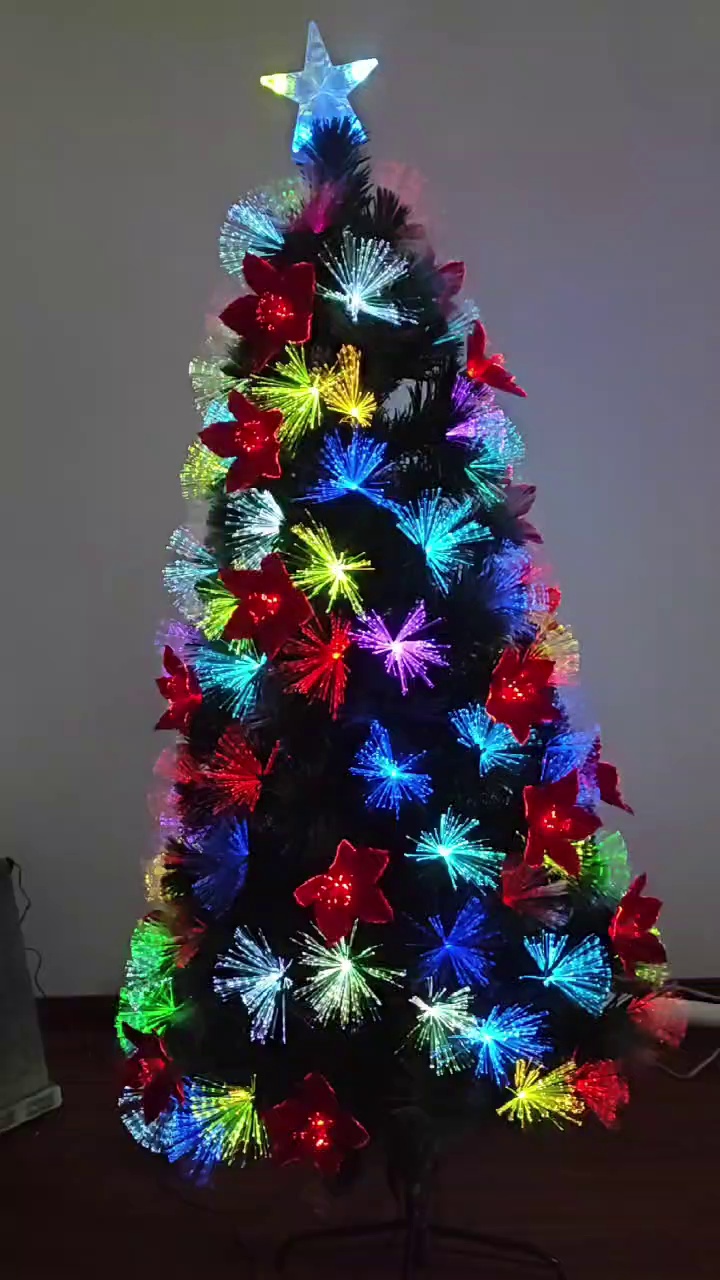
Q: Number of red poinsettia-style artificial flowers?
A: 14